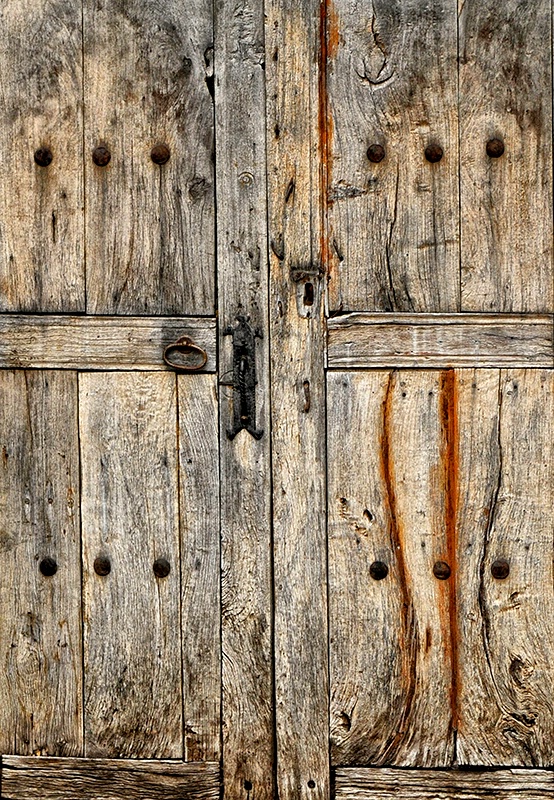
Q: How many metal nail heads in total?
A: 12